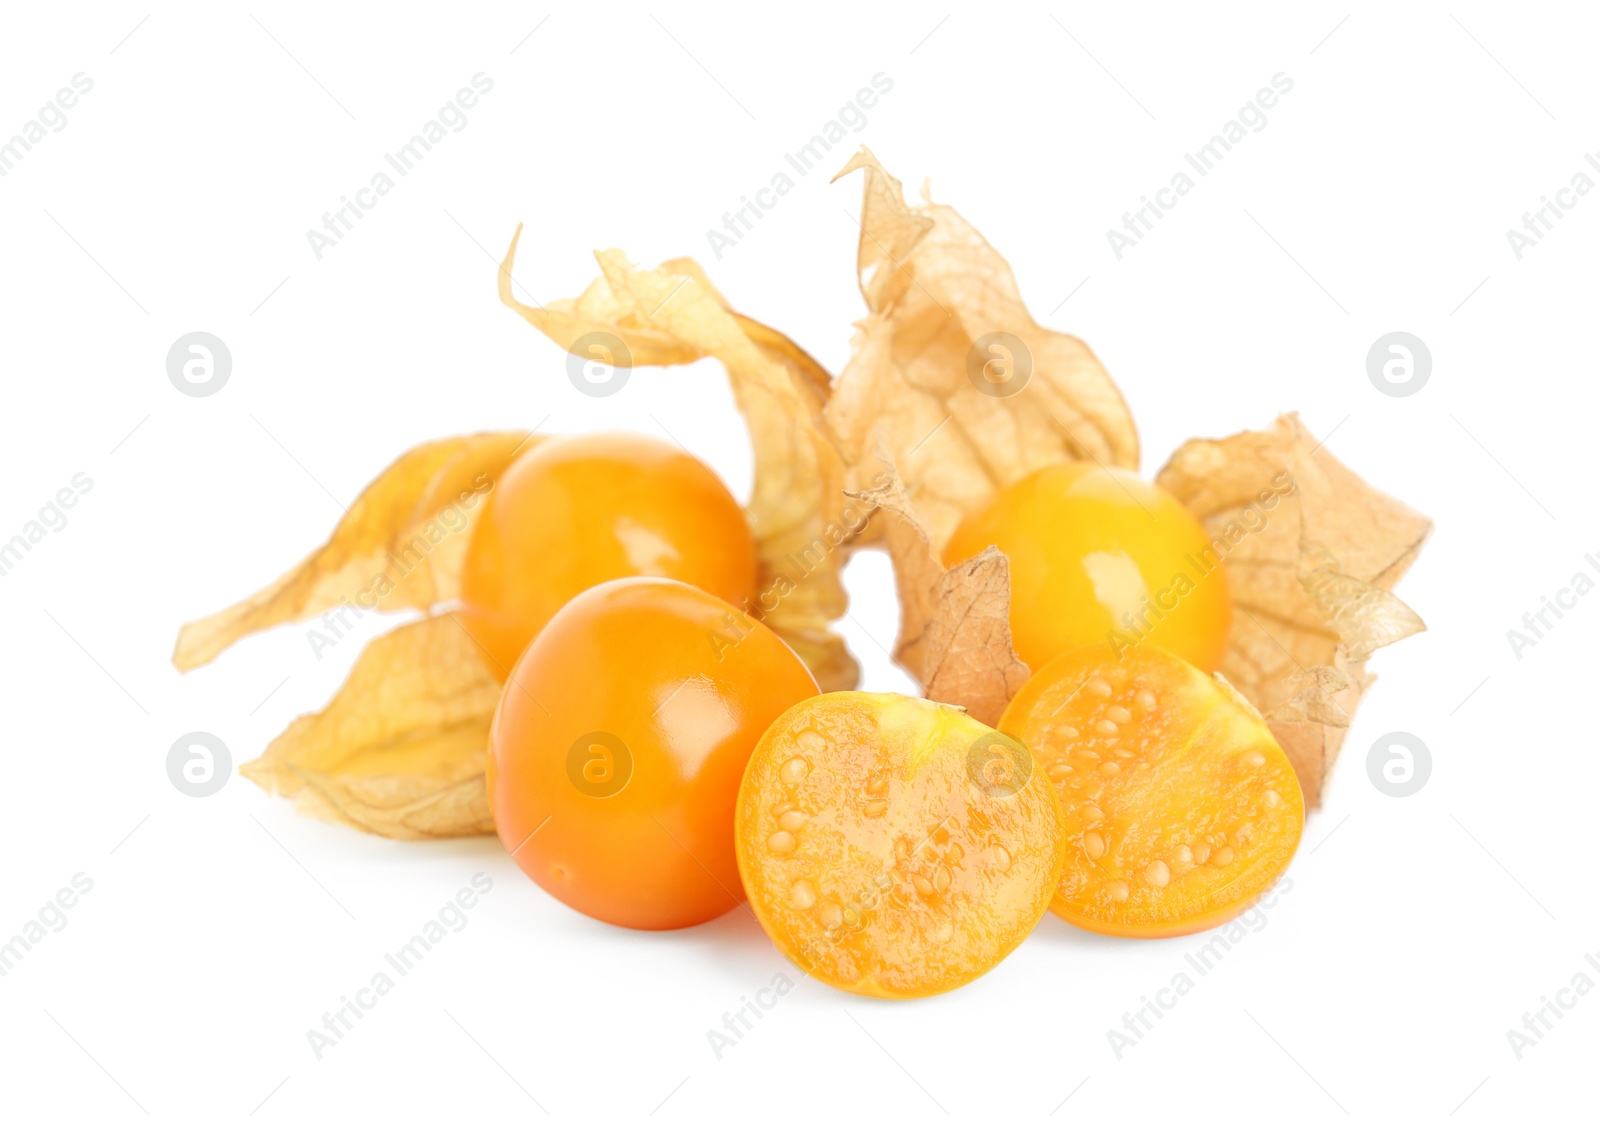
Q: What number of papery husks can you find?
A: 2